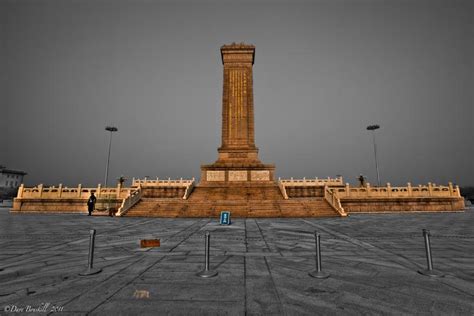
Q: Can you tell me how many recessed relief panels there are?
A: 3